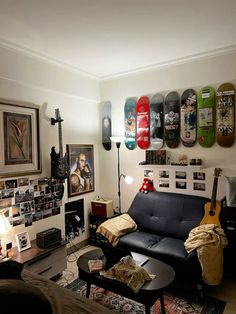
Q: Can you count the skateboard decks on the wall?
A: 8